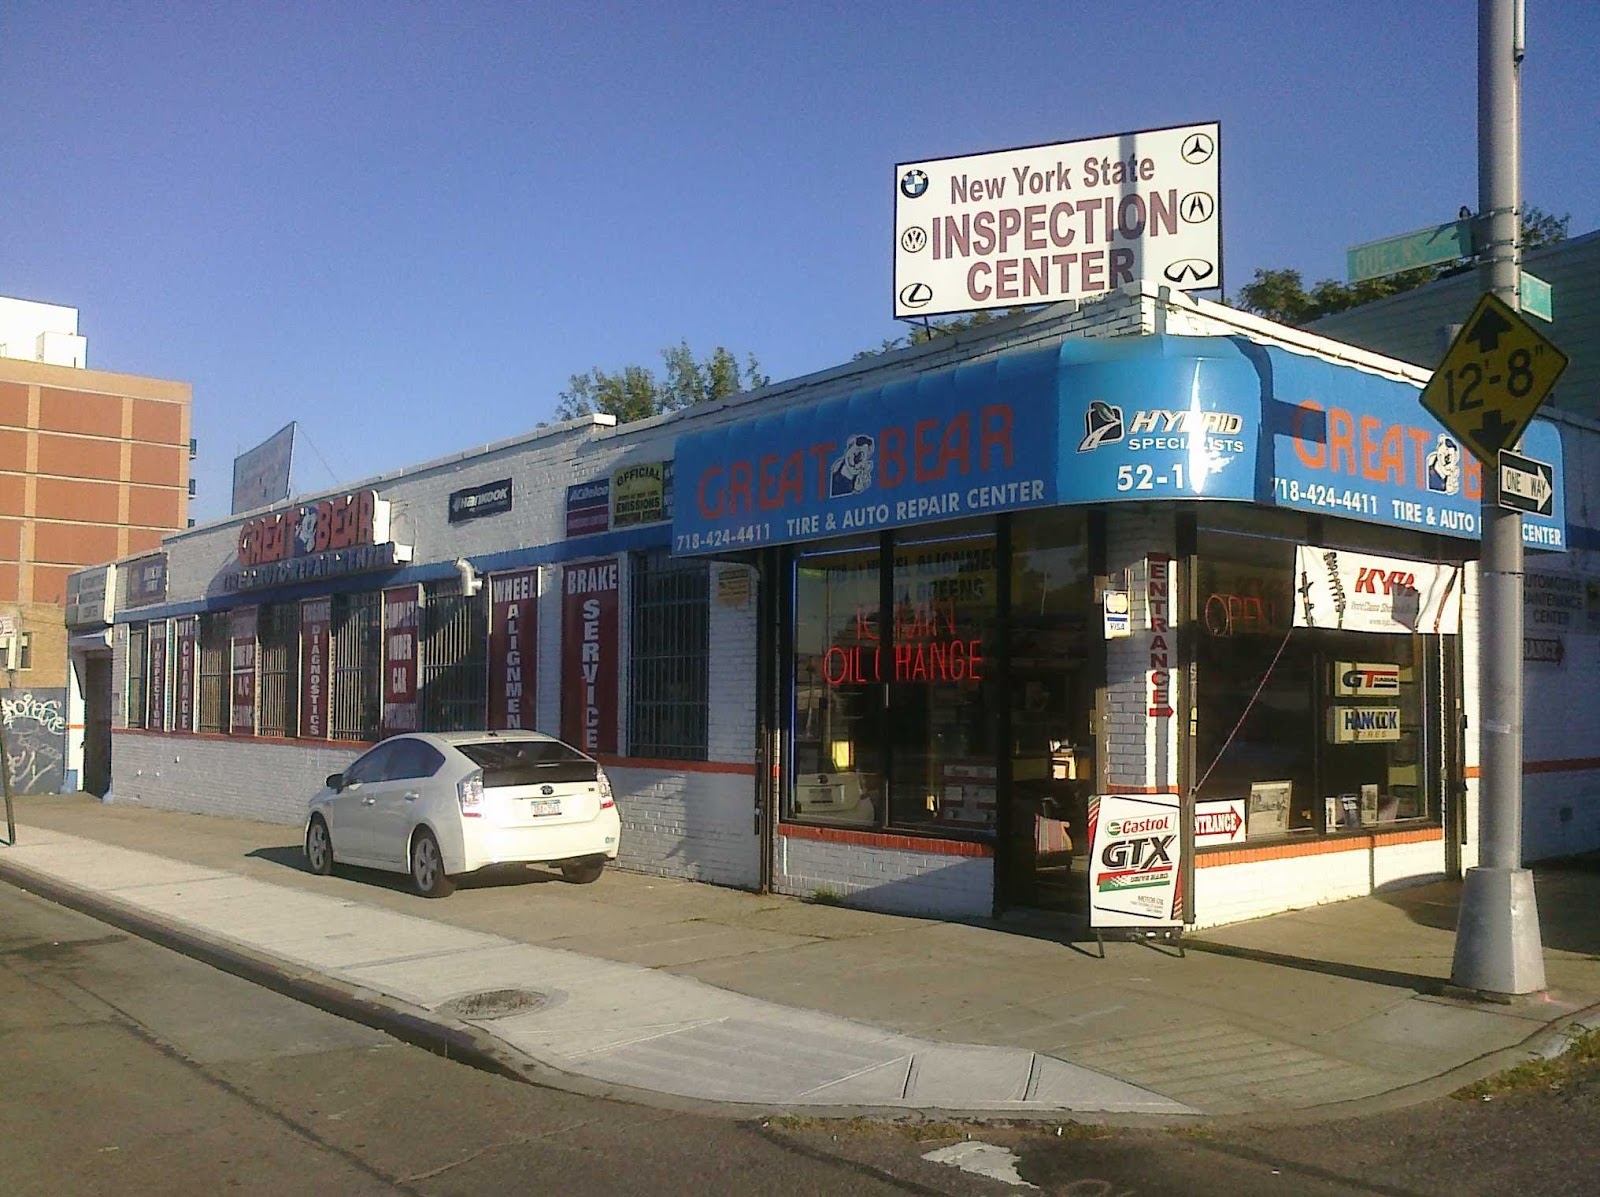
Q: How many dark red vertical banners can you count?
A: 7